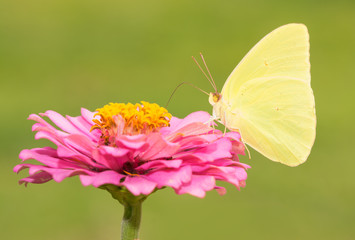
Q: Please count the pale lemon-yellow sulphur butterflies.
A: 1